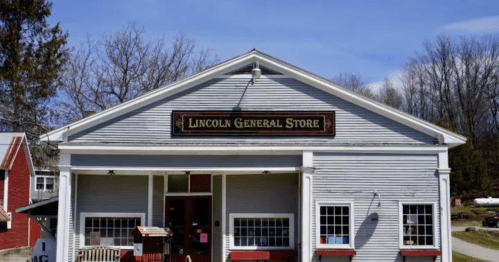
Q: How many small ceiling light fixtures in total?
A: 3